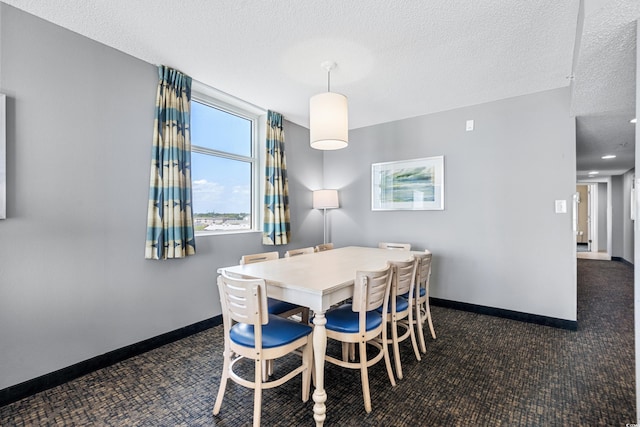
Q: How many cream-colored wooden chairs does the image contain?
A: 8